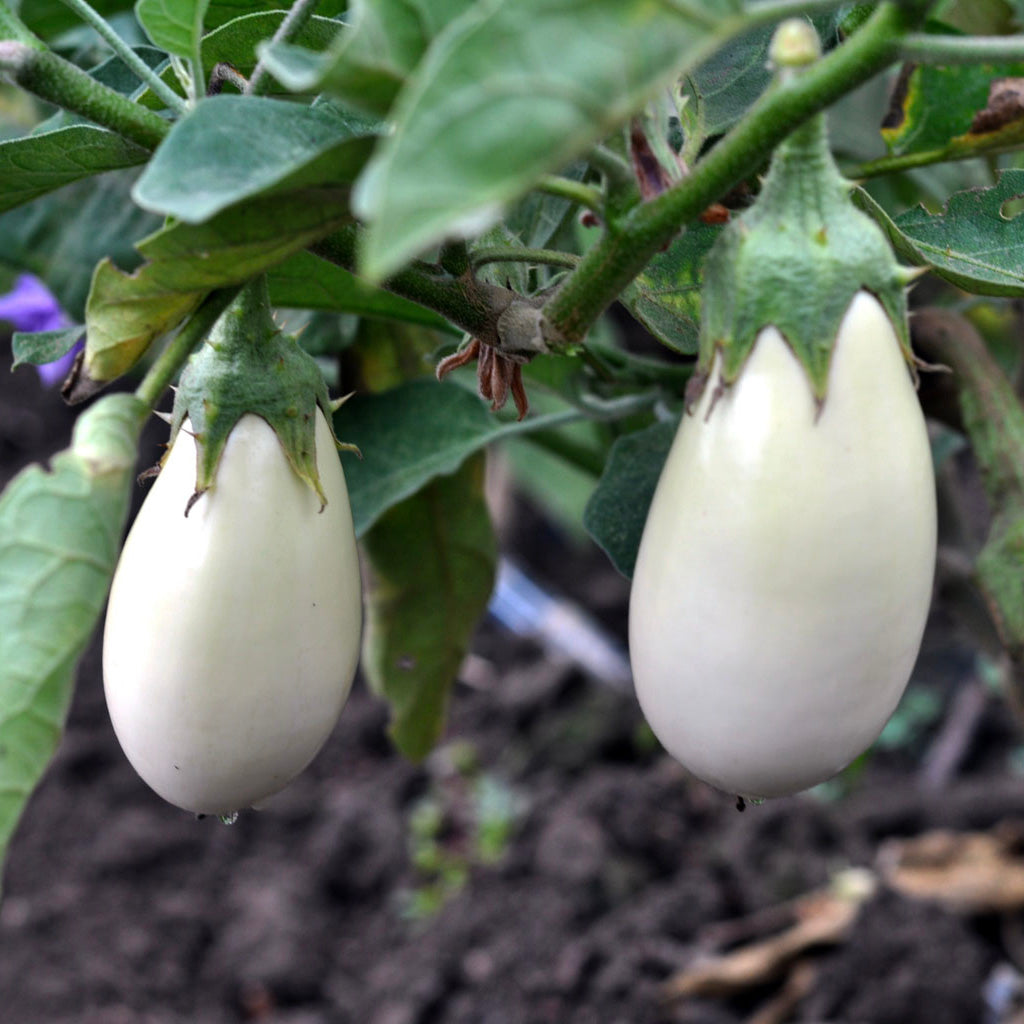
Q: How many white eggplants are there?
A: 2